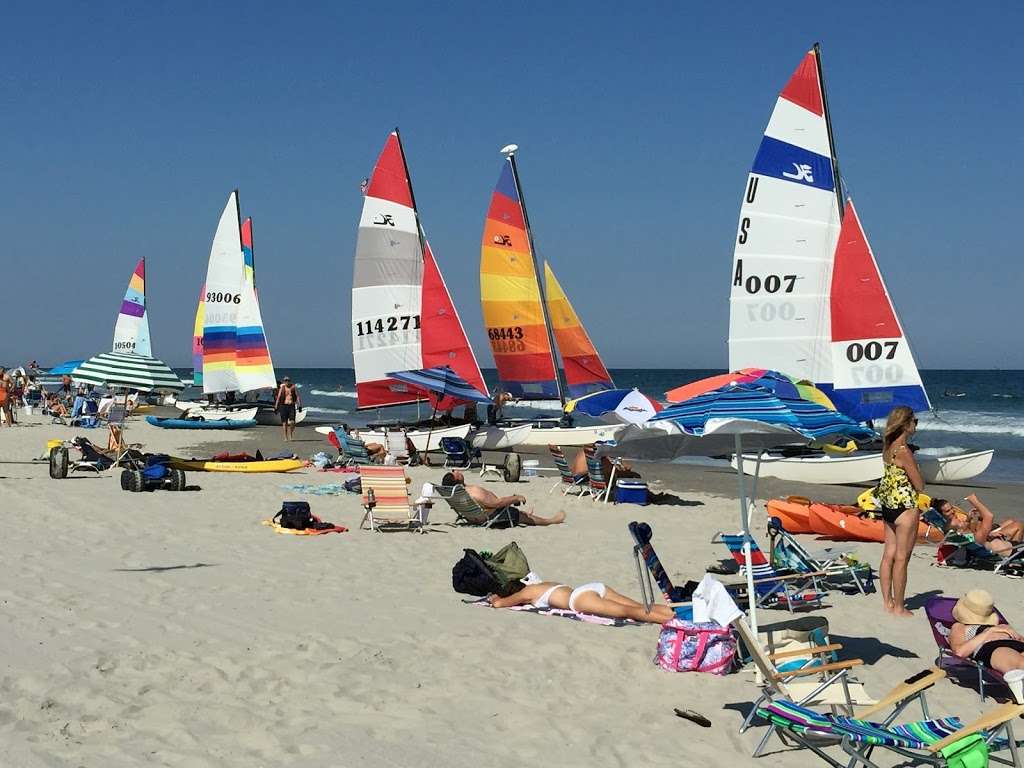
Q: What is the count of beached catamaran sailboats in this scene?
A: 6